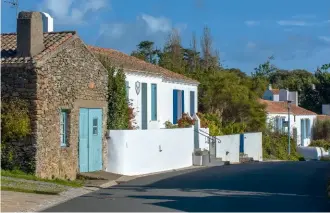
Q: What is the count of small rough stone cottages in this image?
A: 1